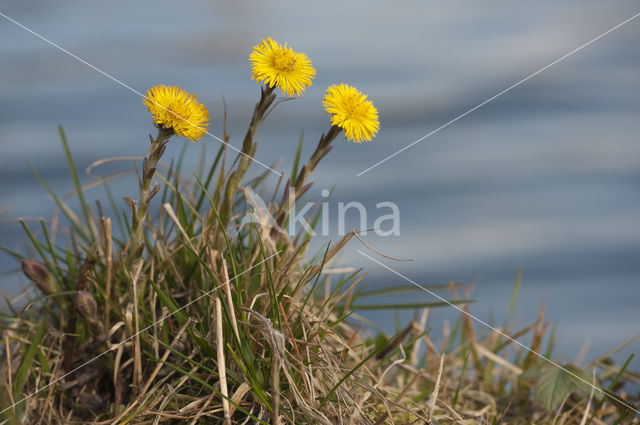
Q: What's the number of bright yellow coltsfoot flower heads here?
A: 3